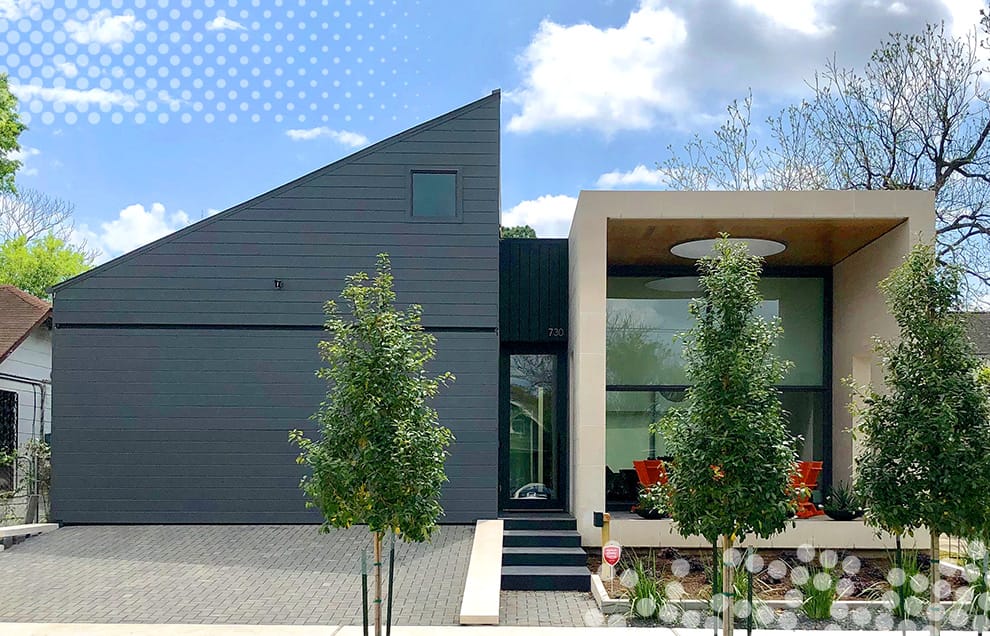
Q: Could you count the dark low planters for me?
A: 2